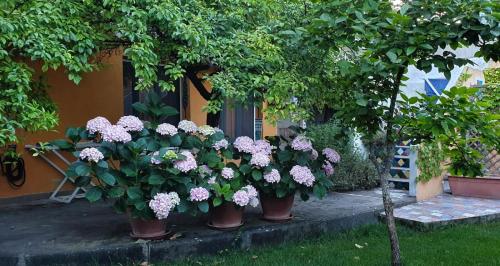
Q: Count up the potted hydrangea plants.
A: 3